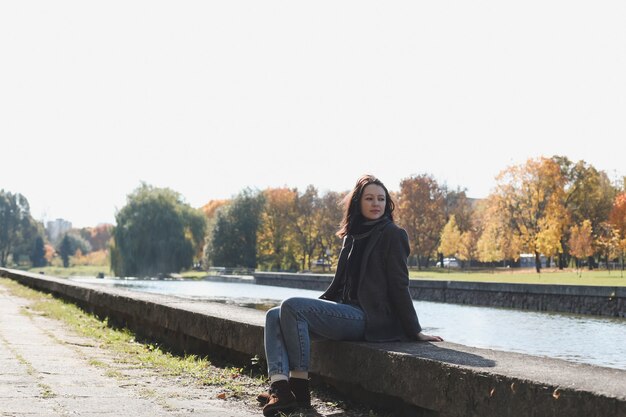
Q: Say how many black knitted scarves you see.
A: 1